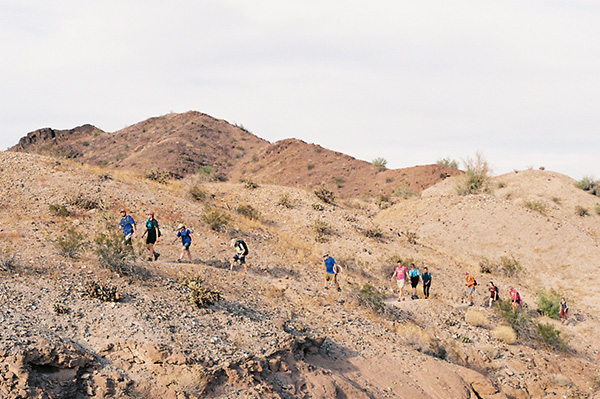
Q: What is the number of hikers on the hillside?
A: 12